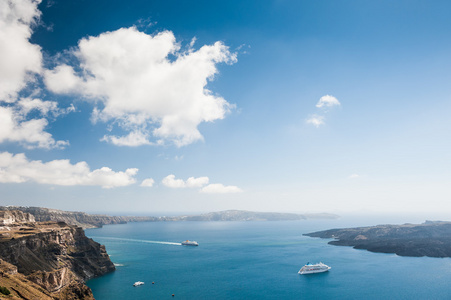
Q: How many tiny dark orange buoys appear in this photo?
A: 2